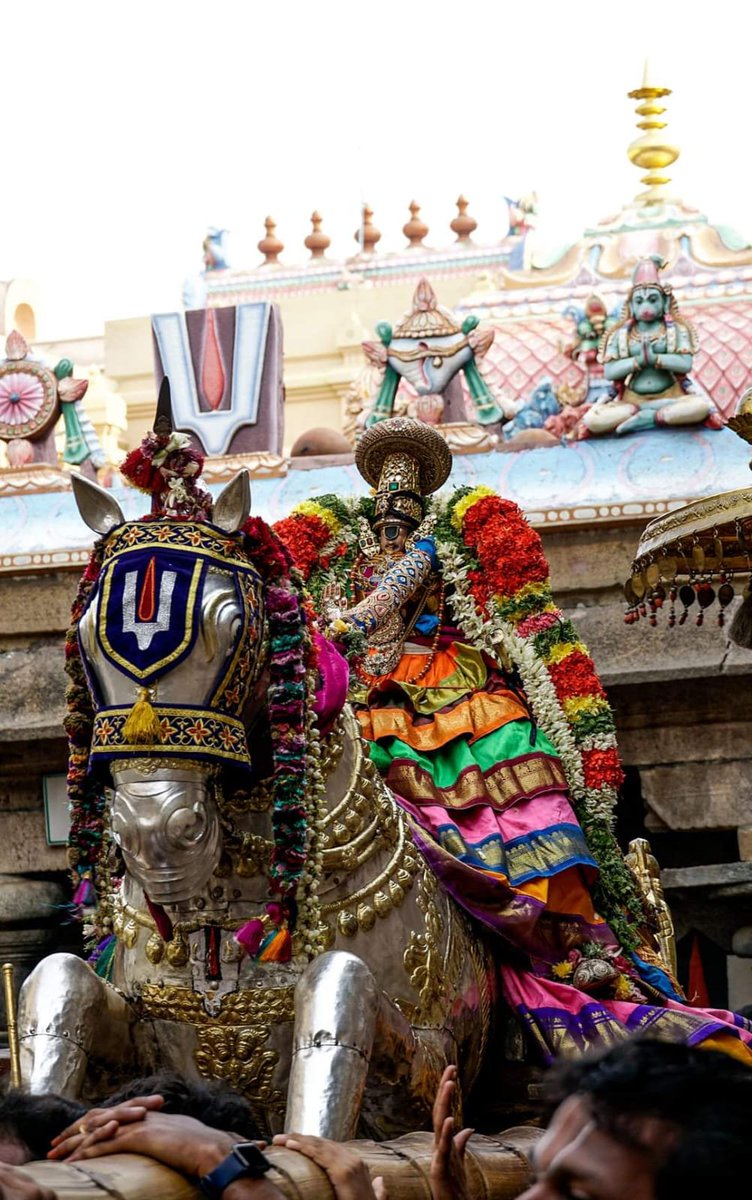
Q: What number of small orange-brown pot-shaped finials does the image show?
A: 5